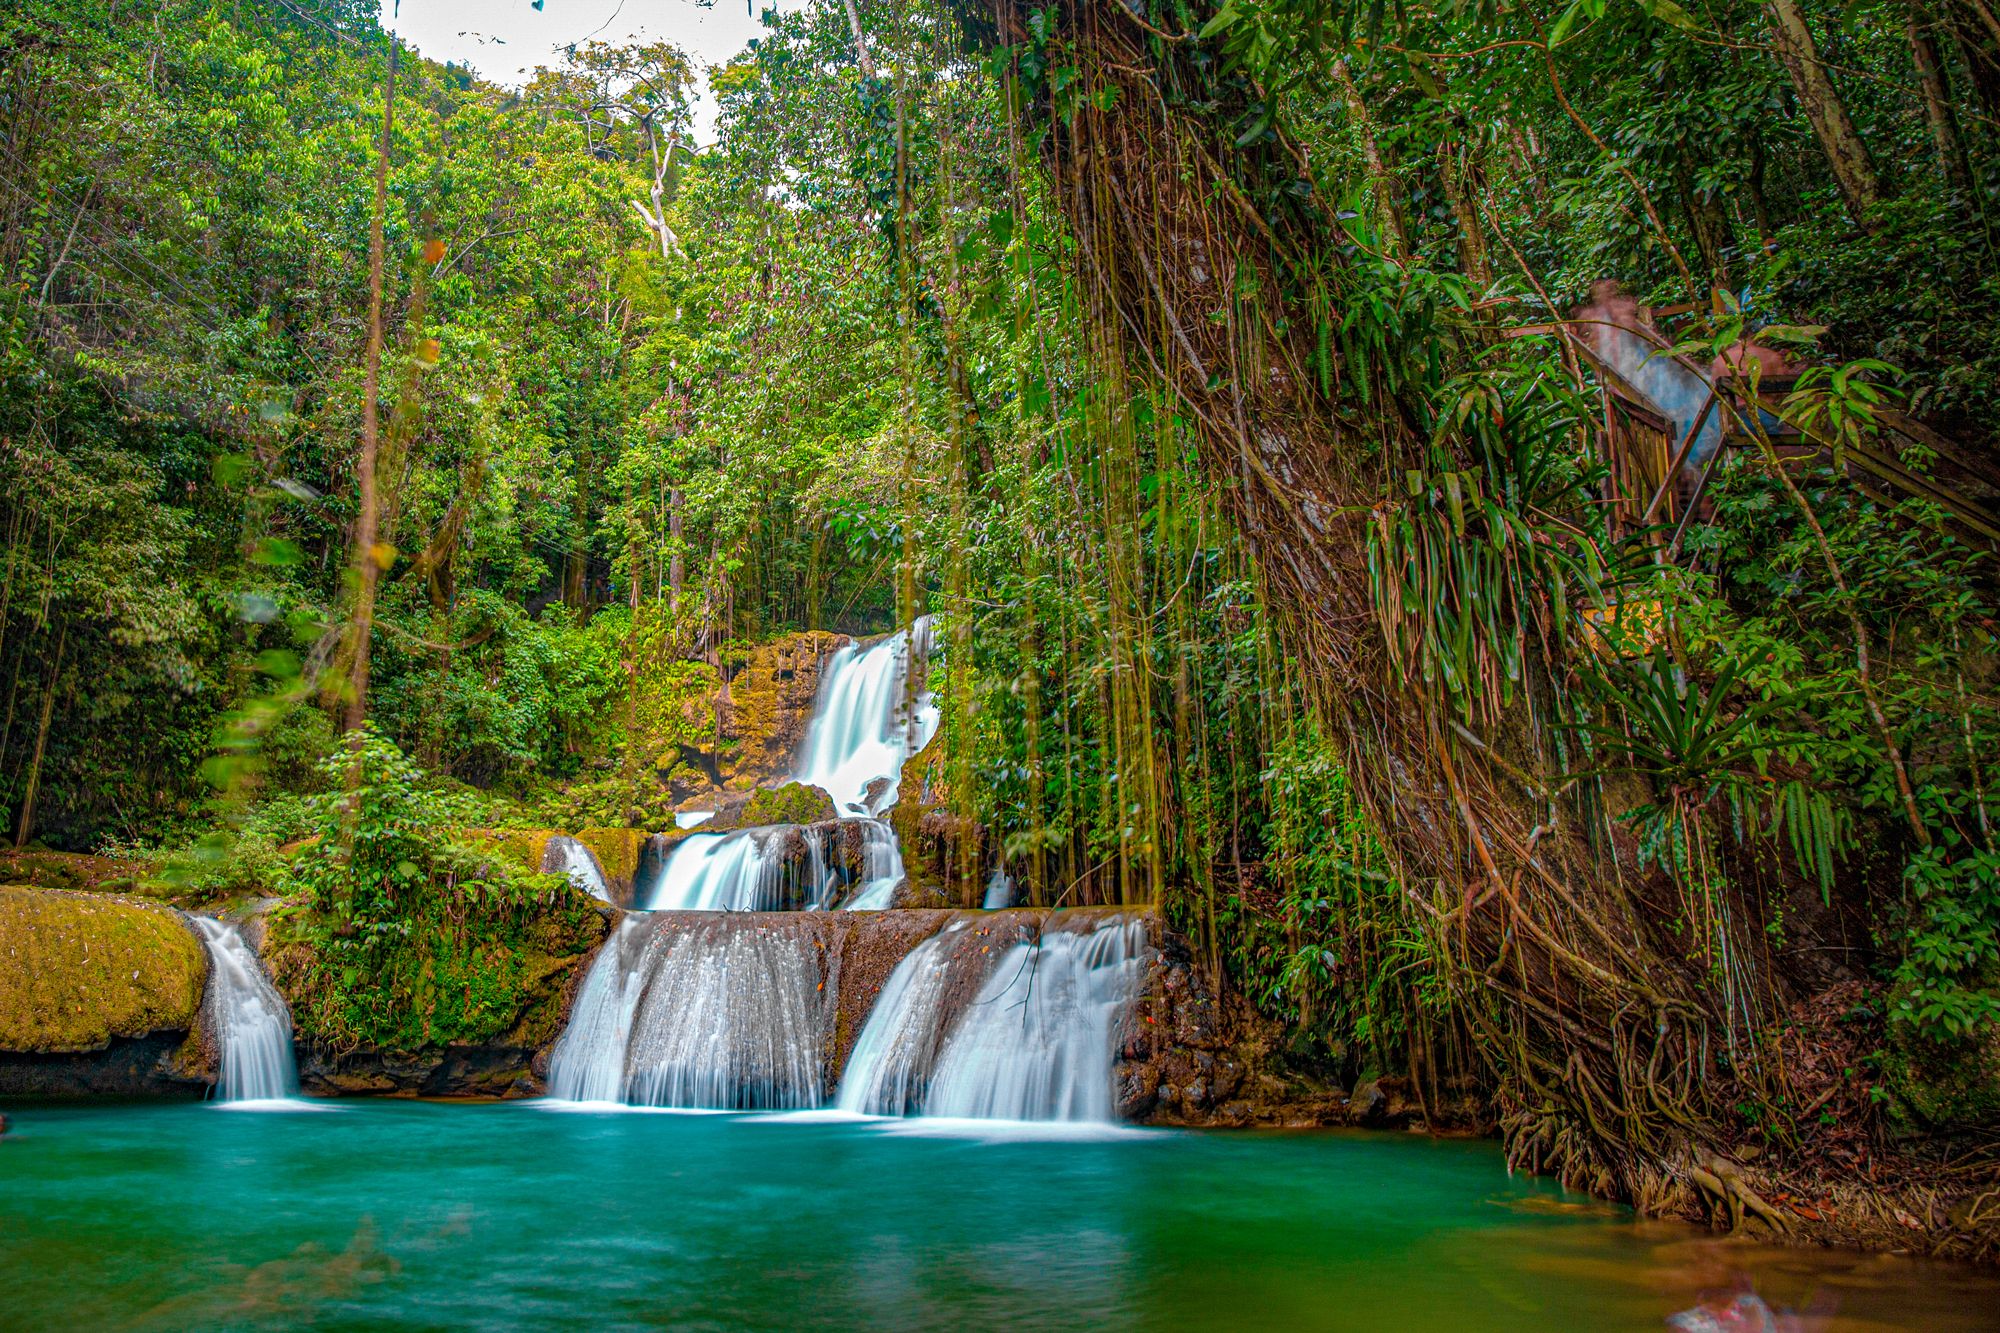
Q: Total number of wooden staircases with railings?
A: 1